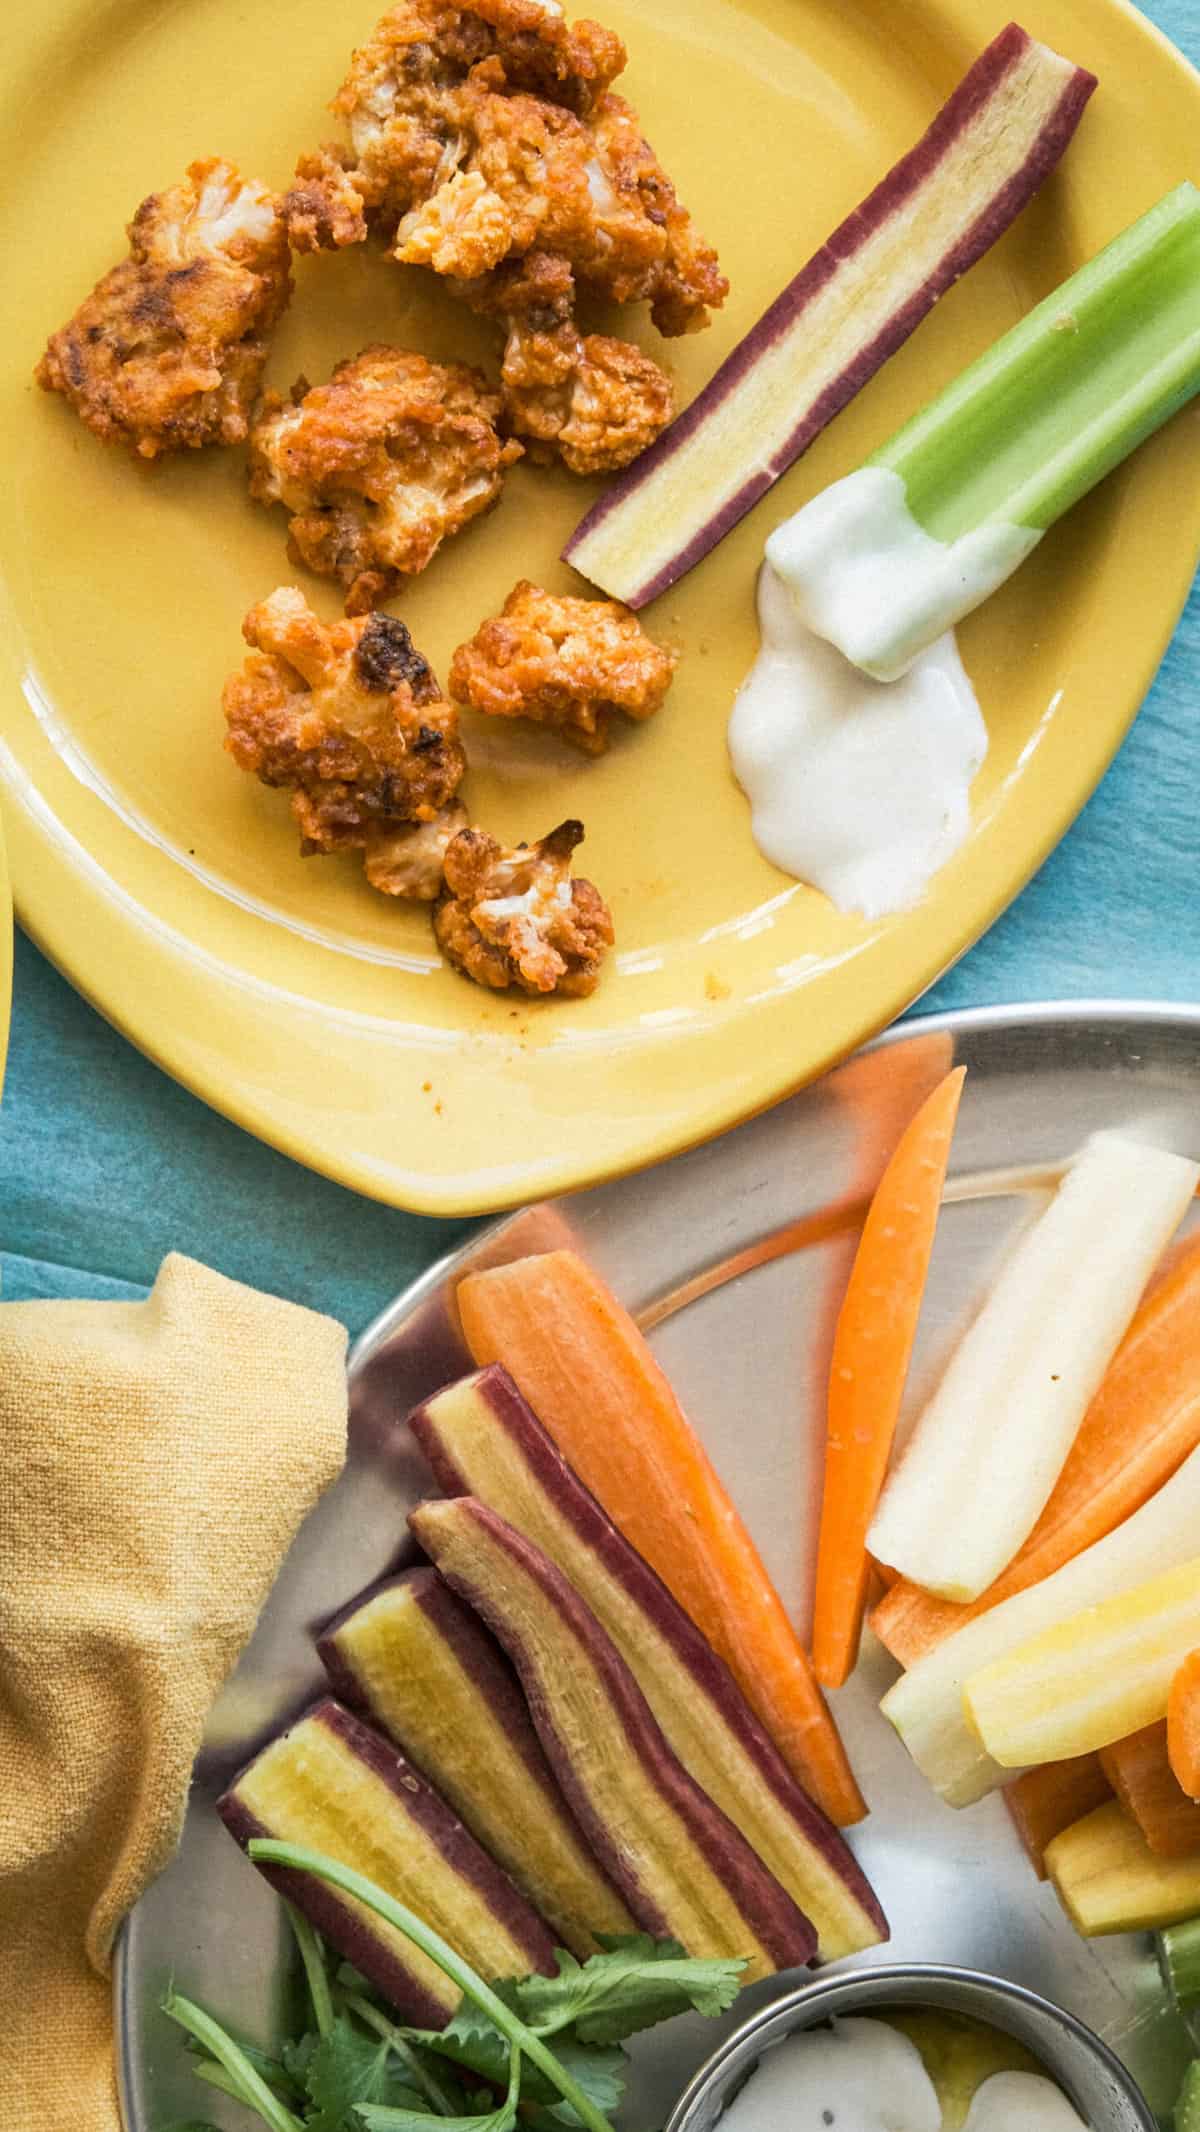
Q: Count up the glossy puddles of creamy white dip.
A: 1